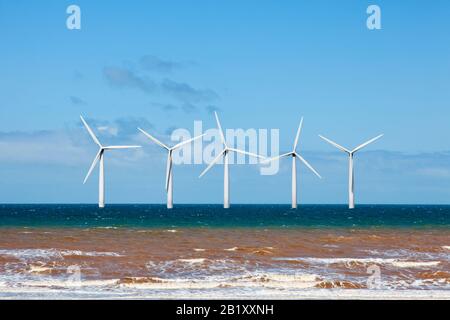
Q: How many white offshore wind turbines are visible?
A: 5